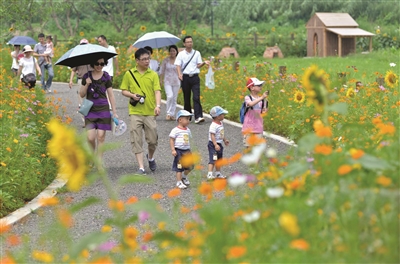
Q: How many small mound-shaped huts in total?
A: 2